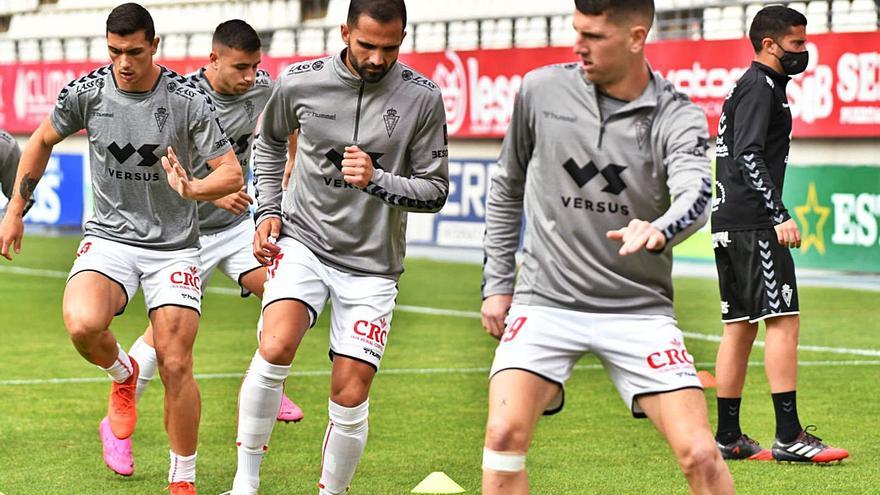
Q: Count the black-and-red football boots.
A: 2